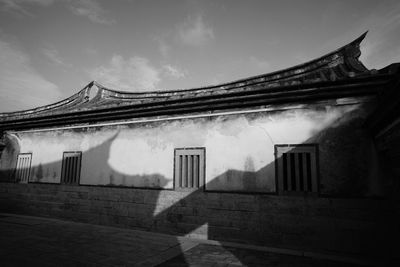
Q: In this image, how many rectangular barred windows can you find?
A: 4